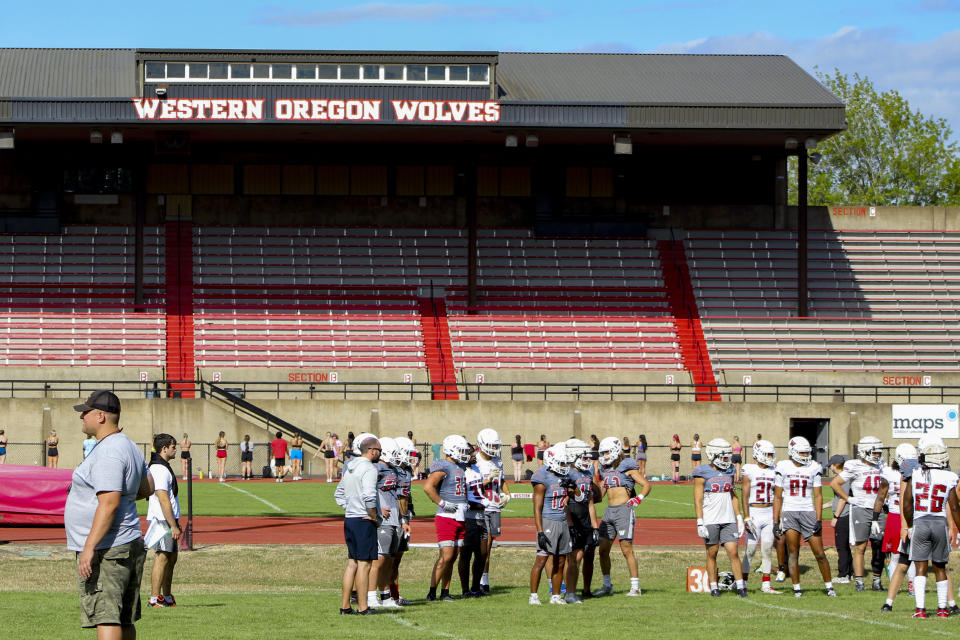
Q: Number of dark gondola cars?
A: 0